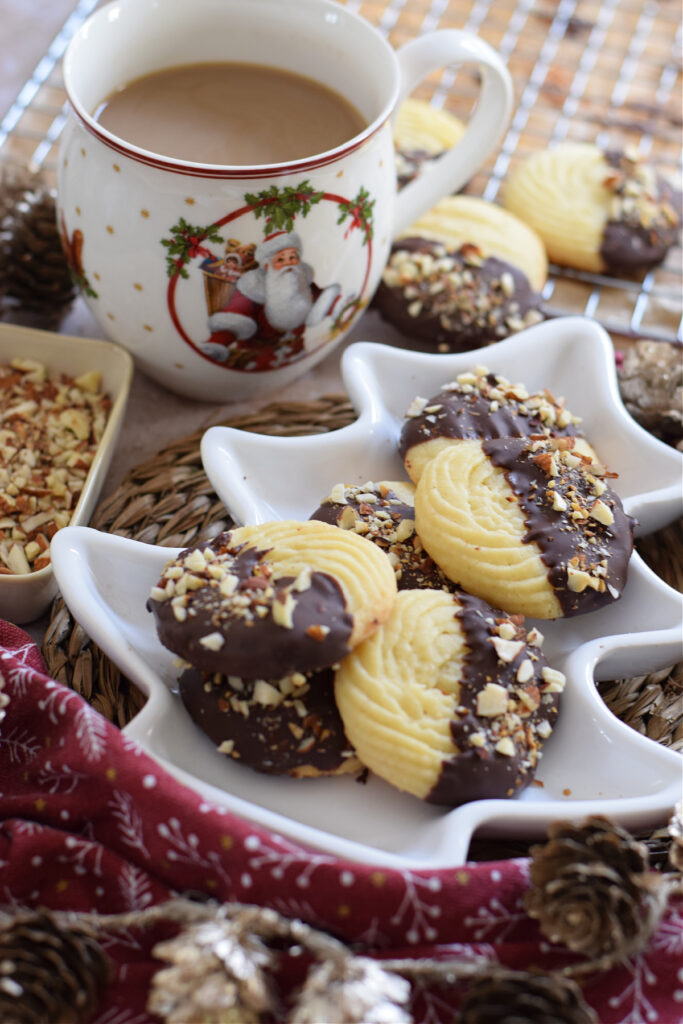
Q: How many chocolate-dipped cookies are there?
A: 9